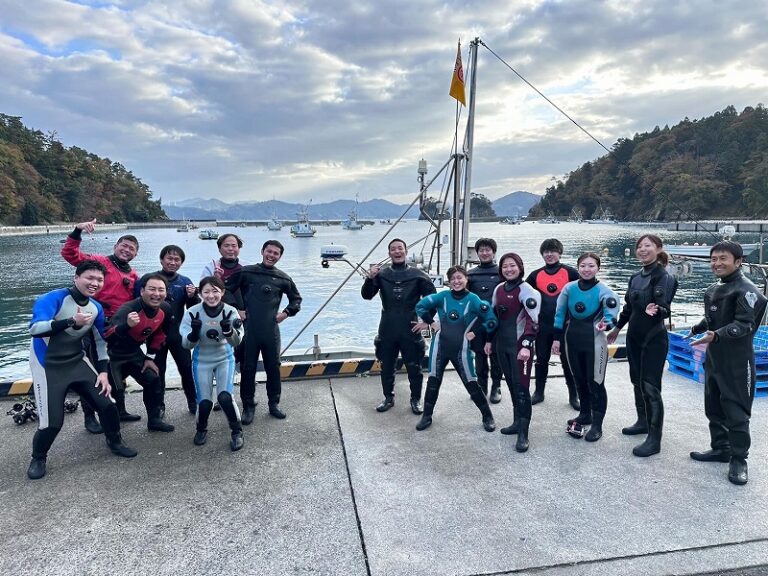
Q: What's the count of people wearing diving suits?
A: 15